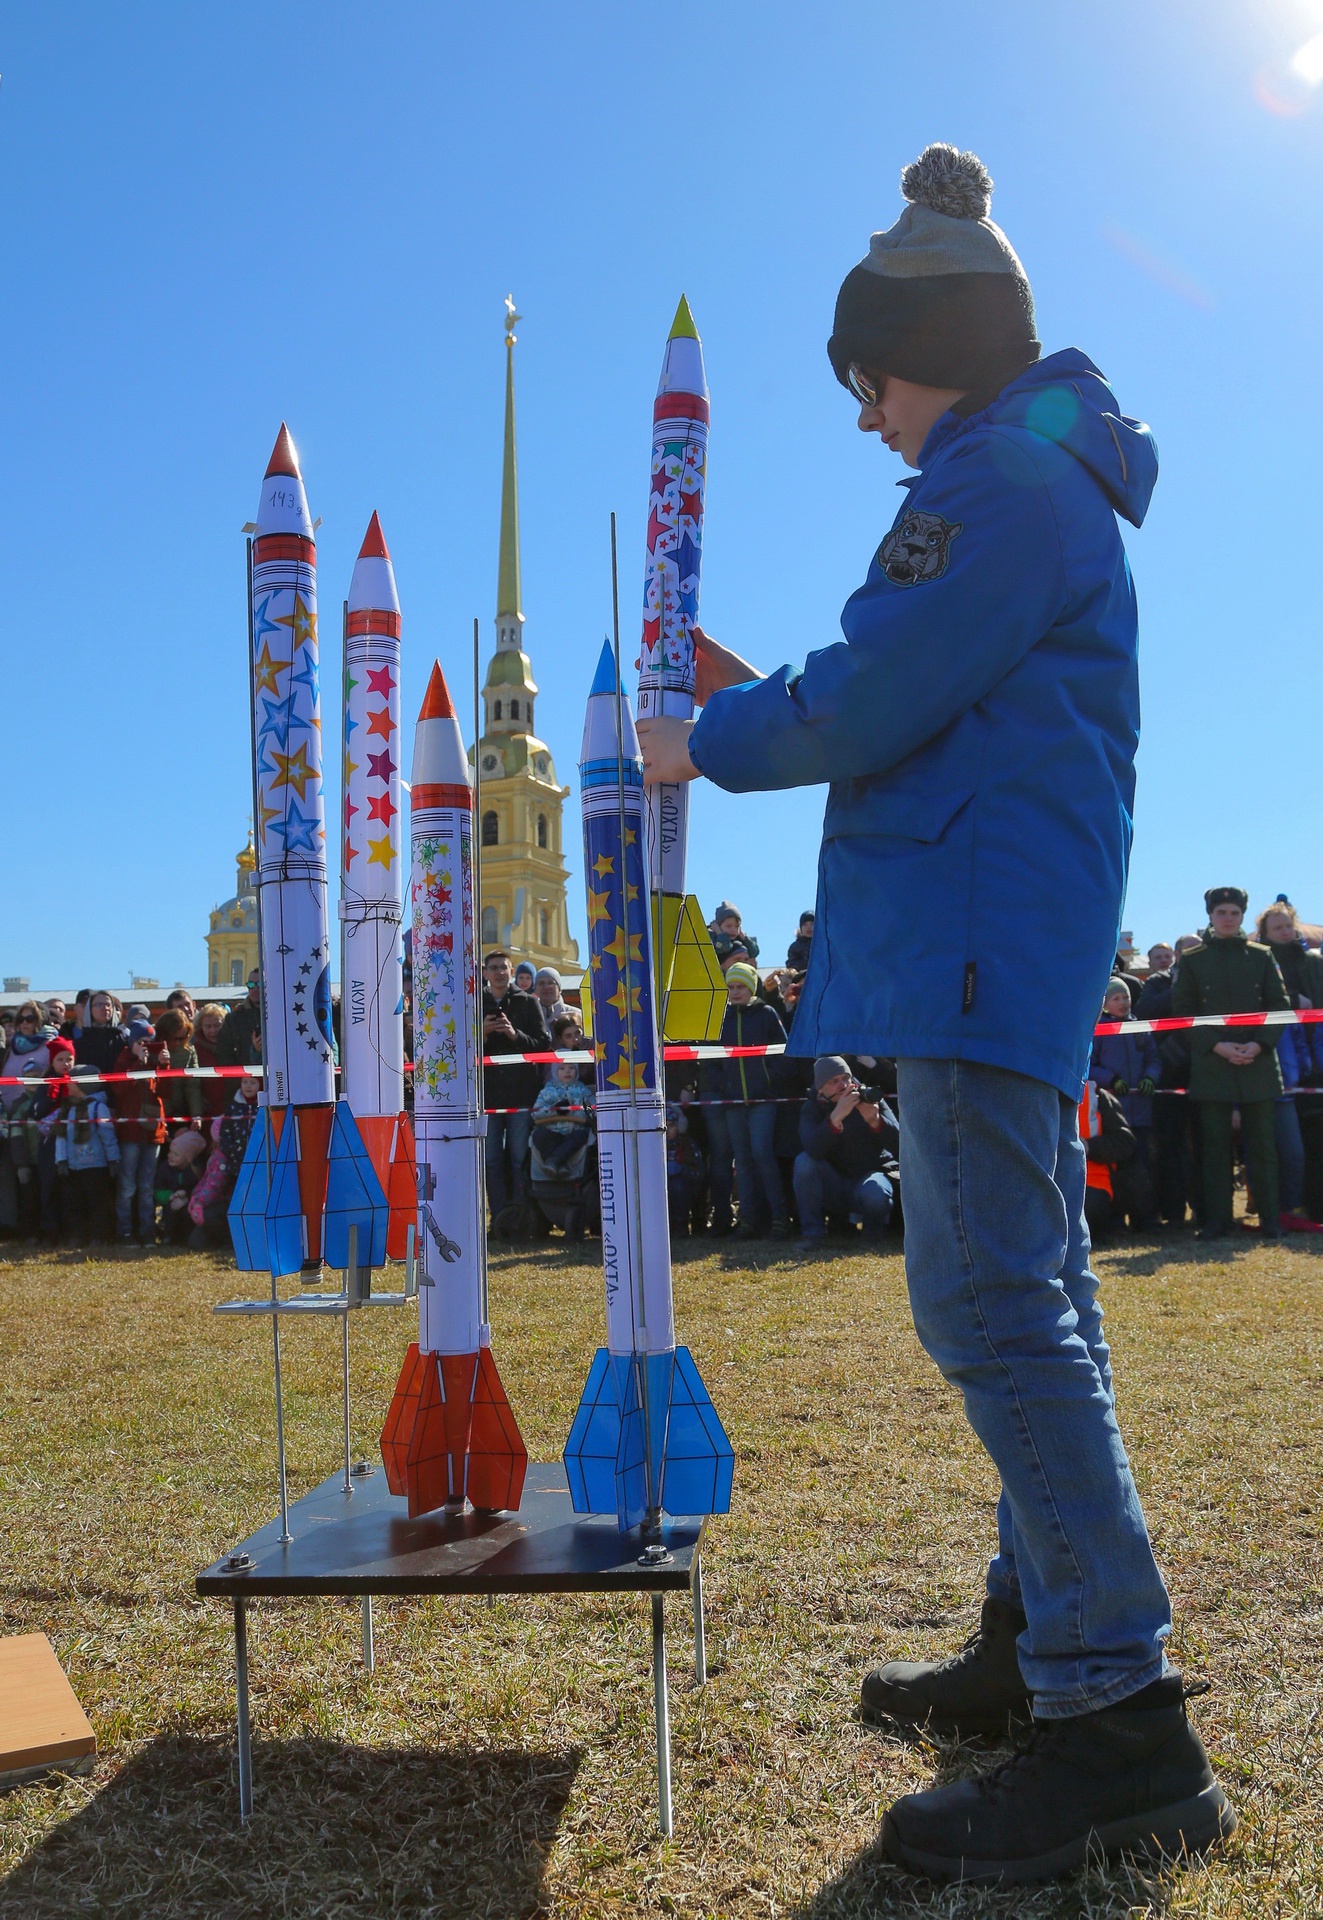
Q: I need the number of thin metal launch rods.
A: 5